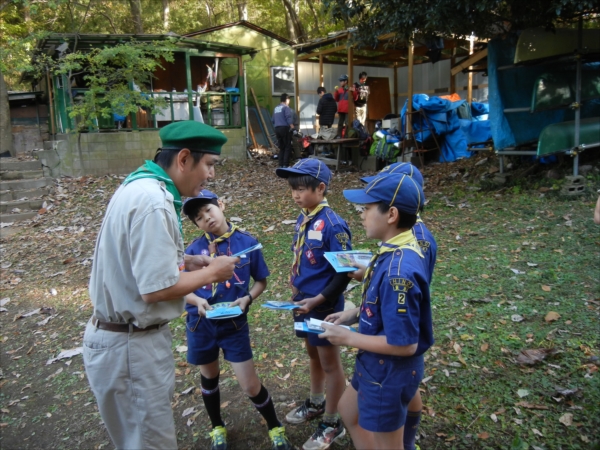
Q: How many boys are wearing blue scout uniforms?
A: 4